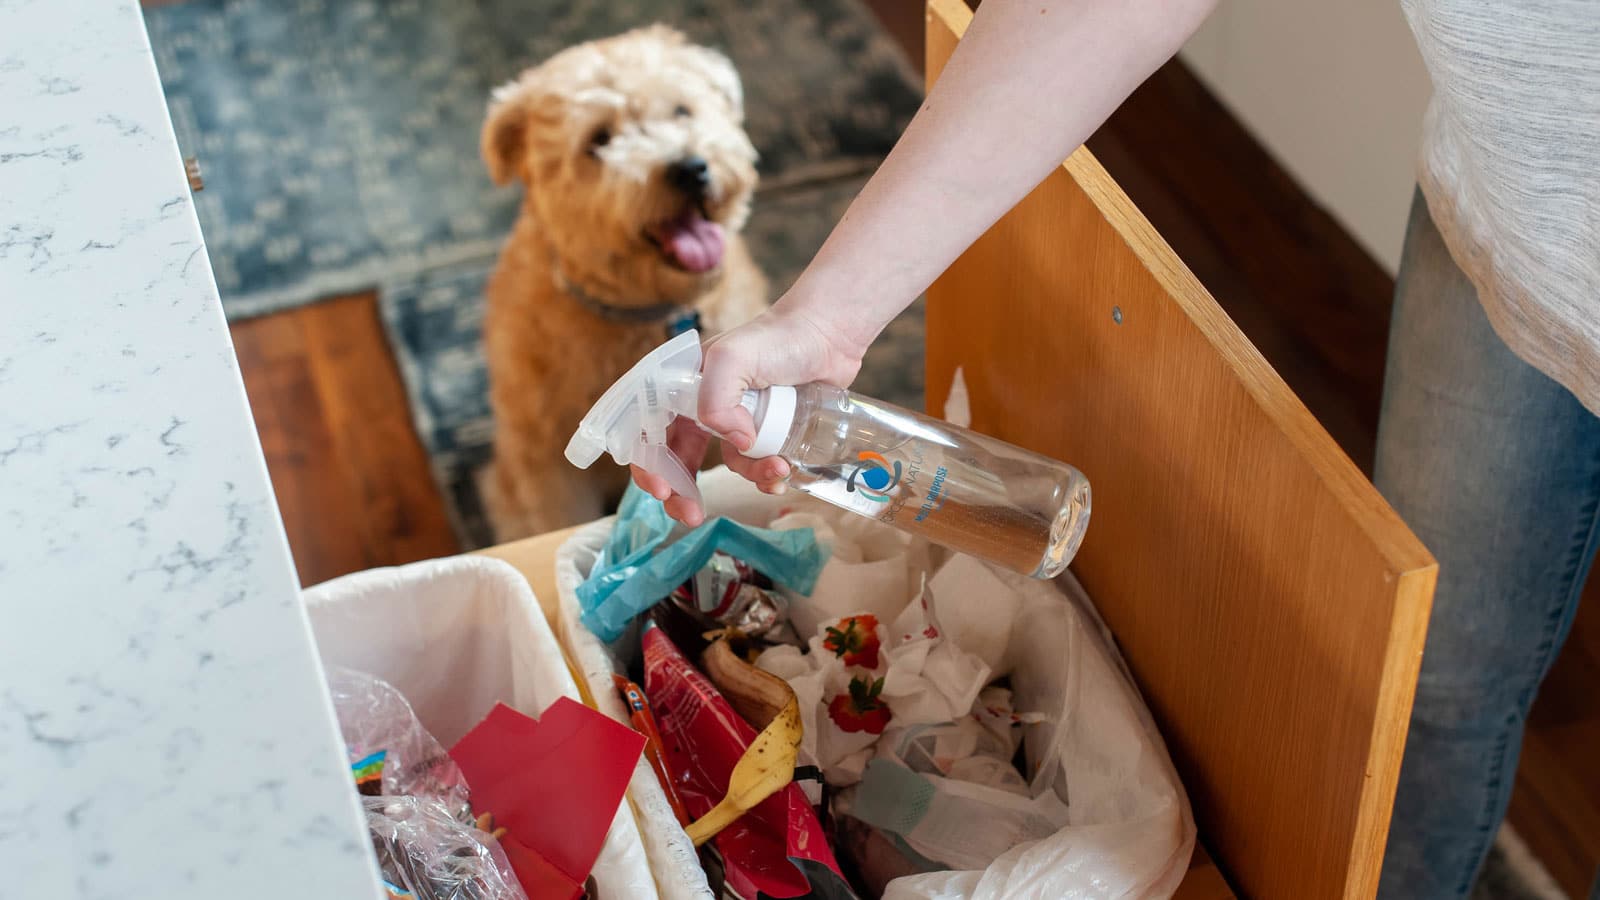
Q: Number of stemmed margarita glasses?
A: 0